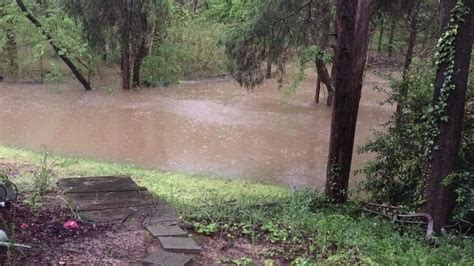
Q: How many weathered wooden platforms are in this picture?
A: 1